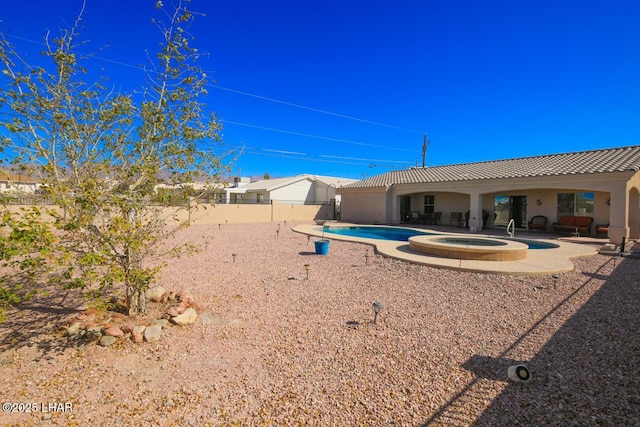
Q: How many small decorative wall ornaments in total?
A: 2